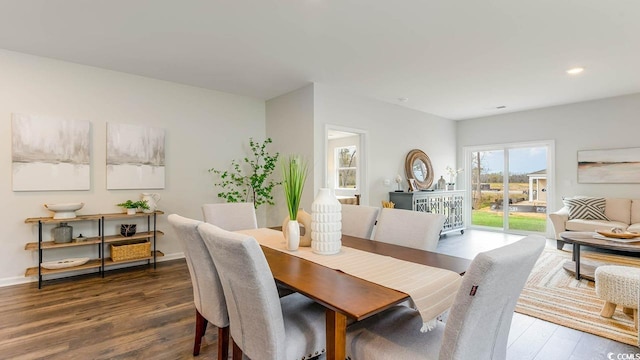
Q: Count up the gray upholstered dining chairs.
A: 6